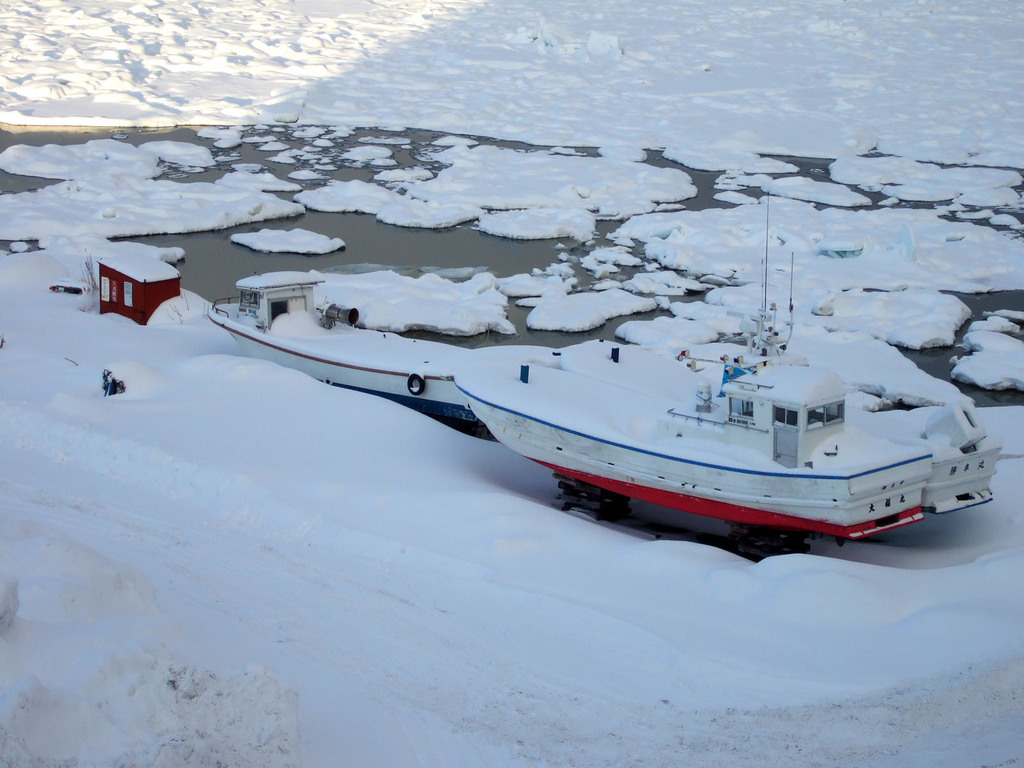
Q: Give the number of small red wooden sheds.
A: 1